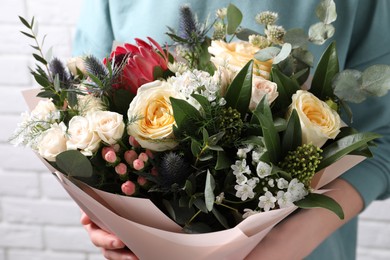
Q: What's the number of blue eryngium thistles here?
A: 4